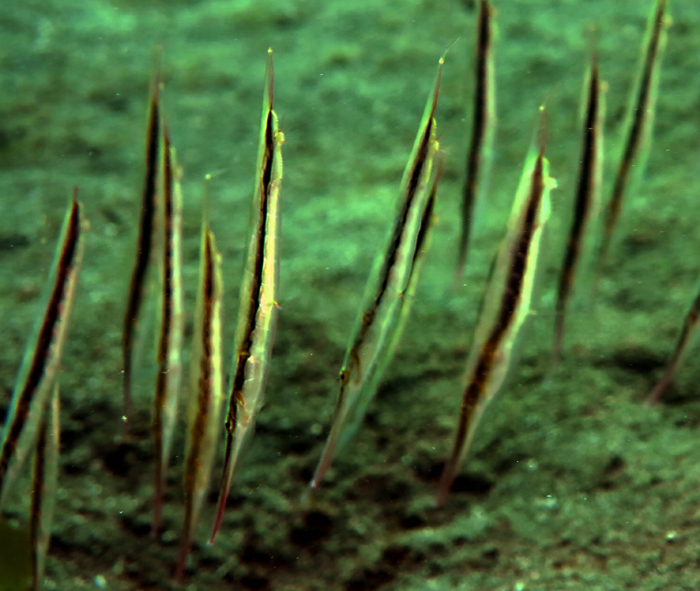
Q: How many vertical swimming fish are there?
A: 13